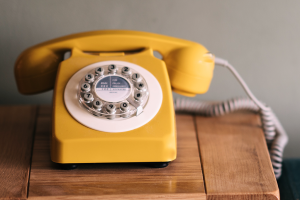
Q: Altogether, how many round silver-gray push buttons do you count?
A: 12